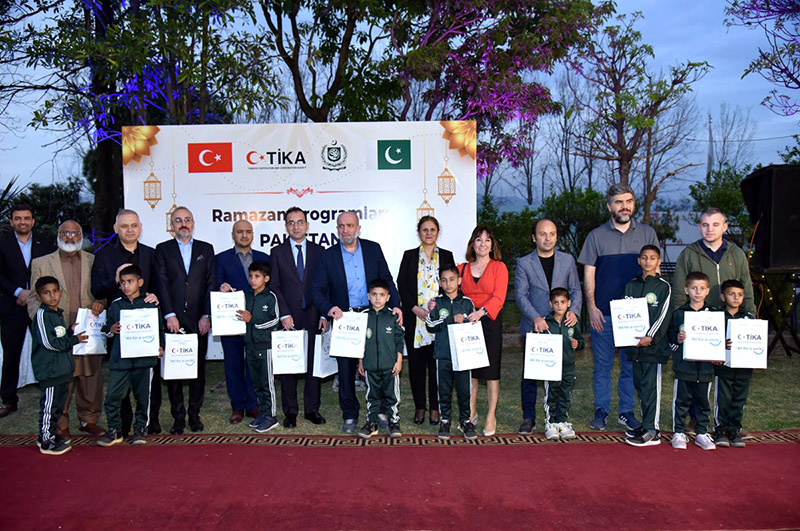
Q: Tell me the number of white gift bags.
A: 12